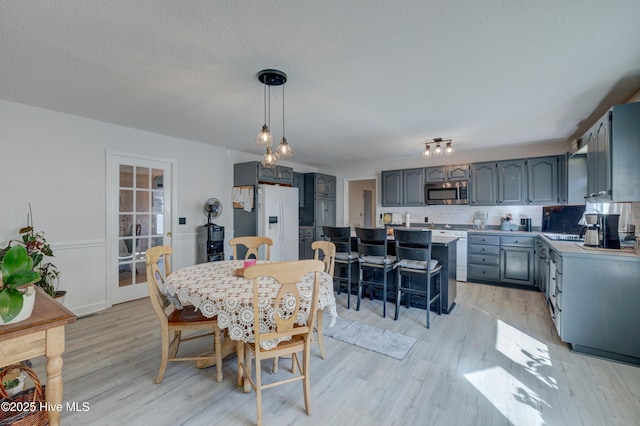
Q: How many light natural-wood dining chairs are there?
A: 4